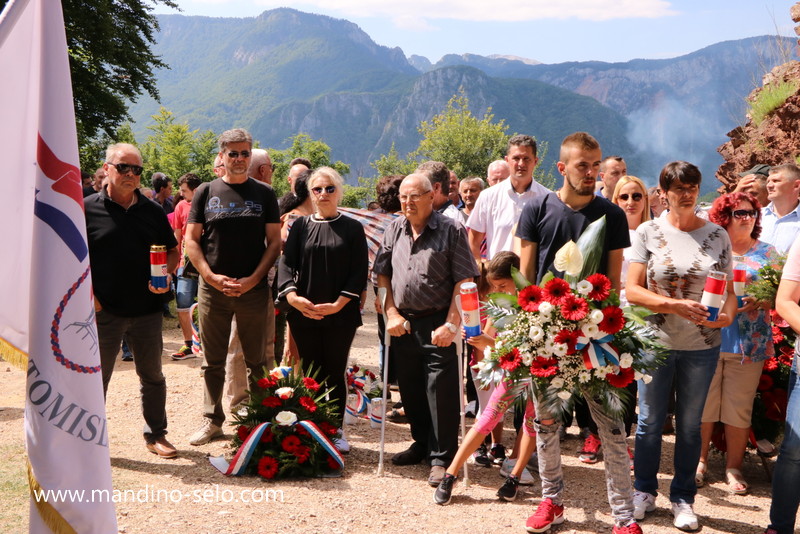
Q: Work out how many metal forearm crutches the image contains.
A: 2